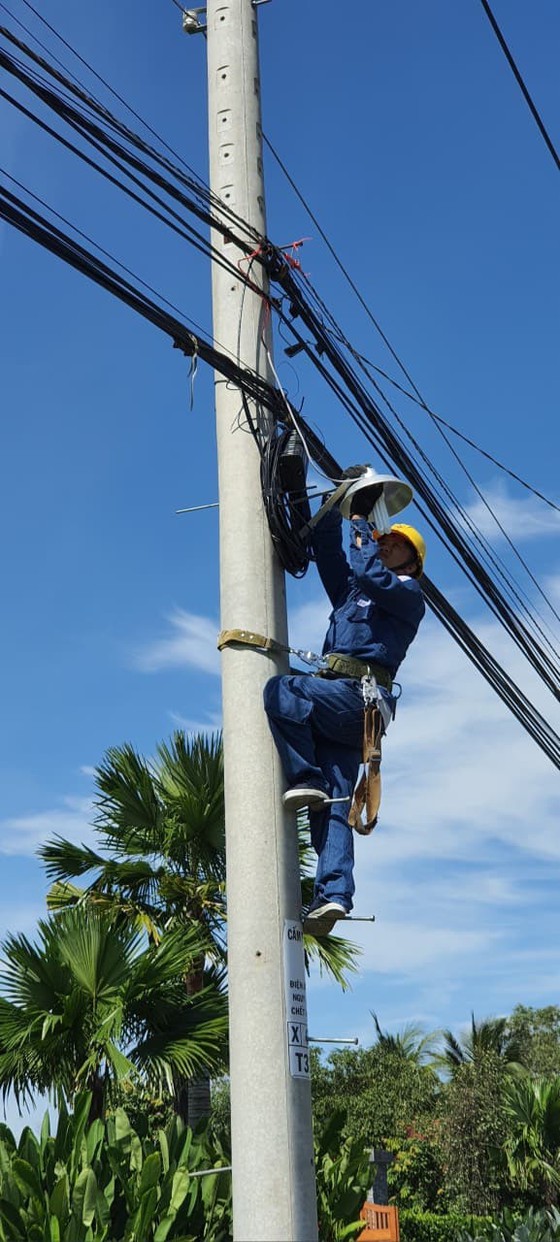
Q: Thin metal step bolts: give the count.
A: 5